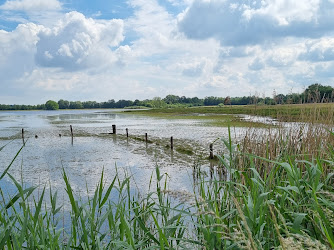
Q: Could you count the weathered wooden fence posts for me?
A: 7